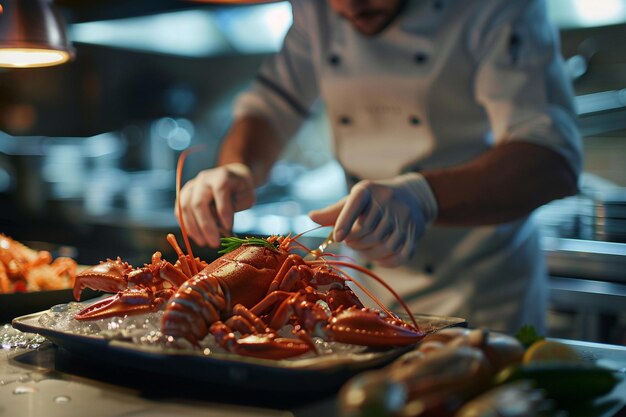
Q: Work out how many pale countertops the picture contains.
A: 1